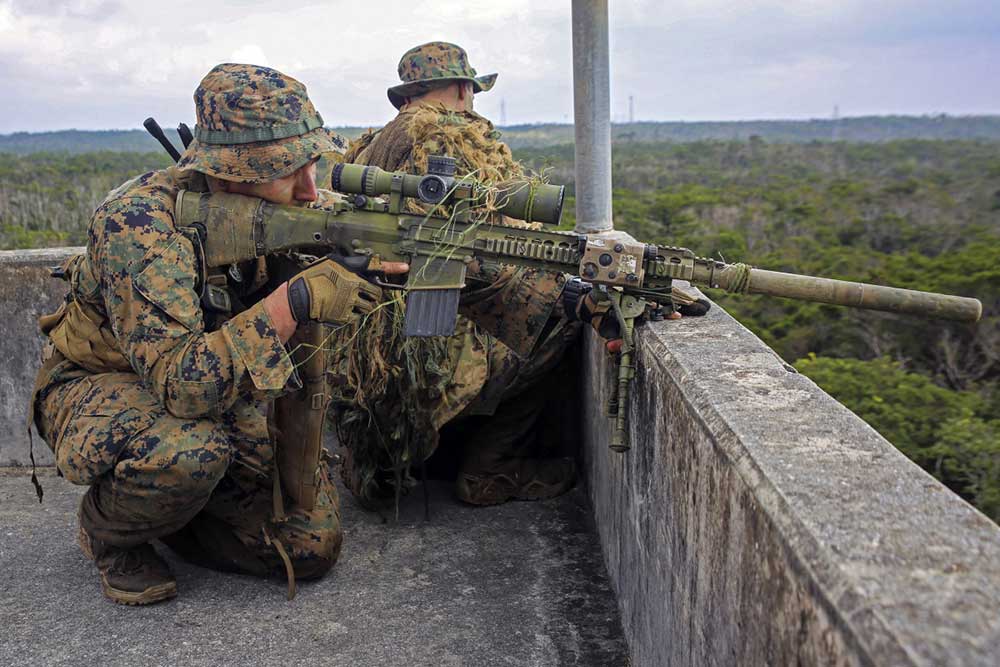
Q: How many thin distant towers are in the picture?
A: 3